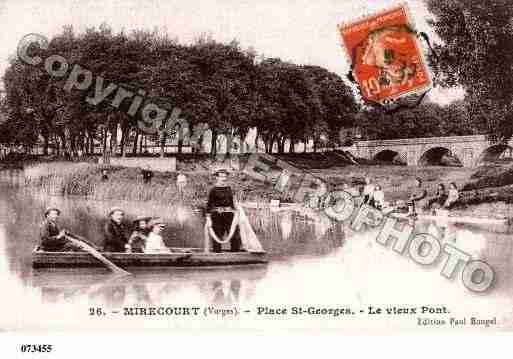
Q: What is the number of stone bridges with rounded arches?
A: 1